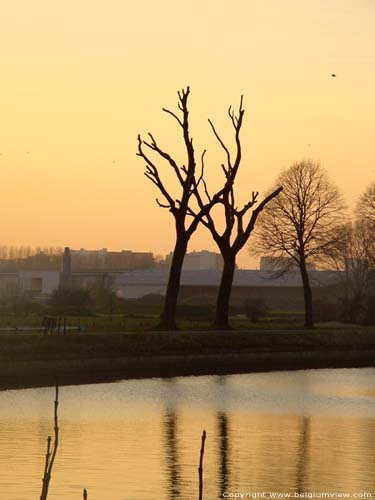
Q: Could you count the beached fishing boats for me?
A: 0